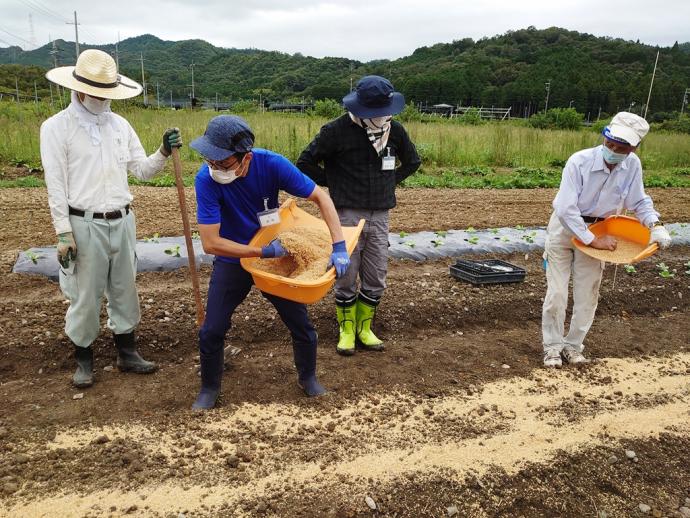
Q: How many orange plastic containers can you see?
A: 2